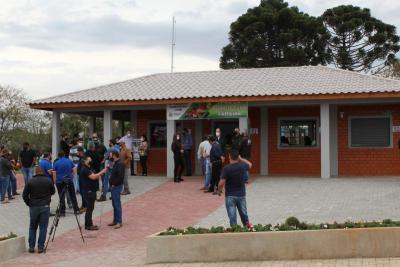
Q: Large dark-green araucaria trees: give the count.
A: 2